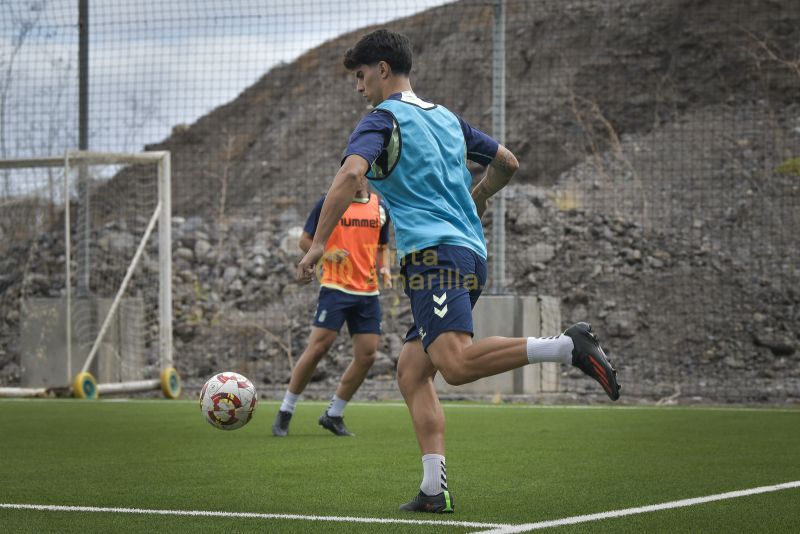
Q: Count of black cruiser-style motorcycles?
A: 0